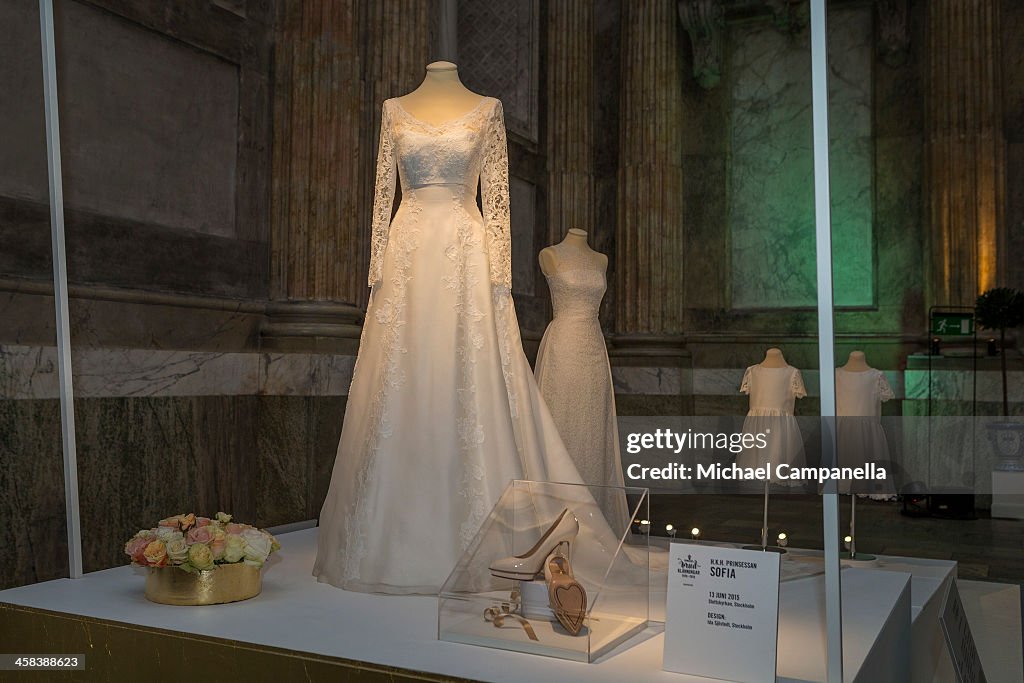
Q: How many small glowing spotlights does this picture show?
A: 5